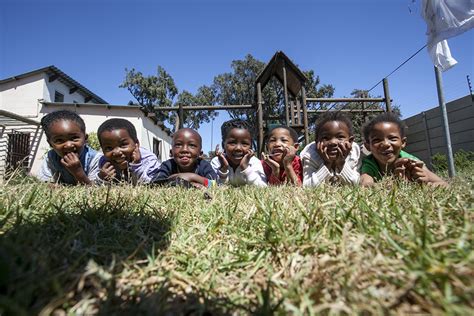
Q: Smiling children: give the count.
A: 7